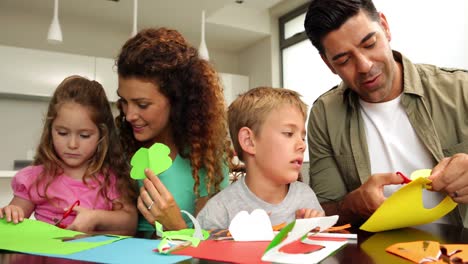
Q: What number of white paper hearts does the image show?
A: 1